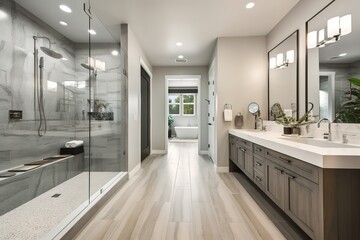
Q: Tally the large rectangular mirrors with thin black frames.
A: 2